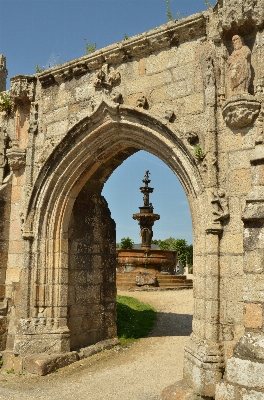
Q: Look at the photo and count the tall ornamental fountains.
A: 1